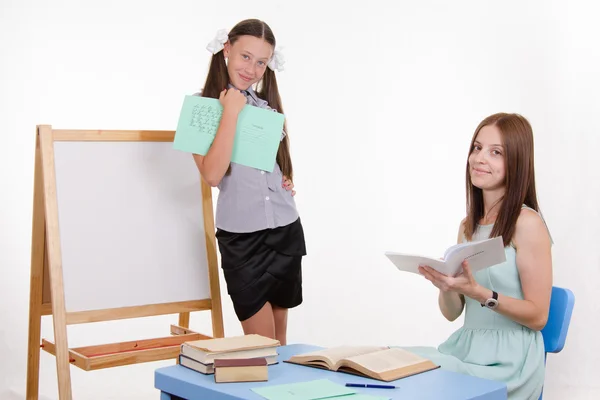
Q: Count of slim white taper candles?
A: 0